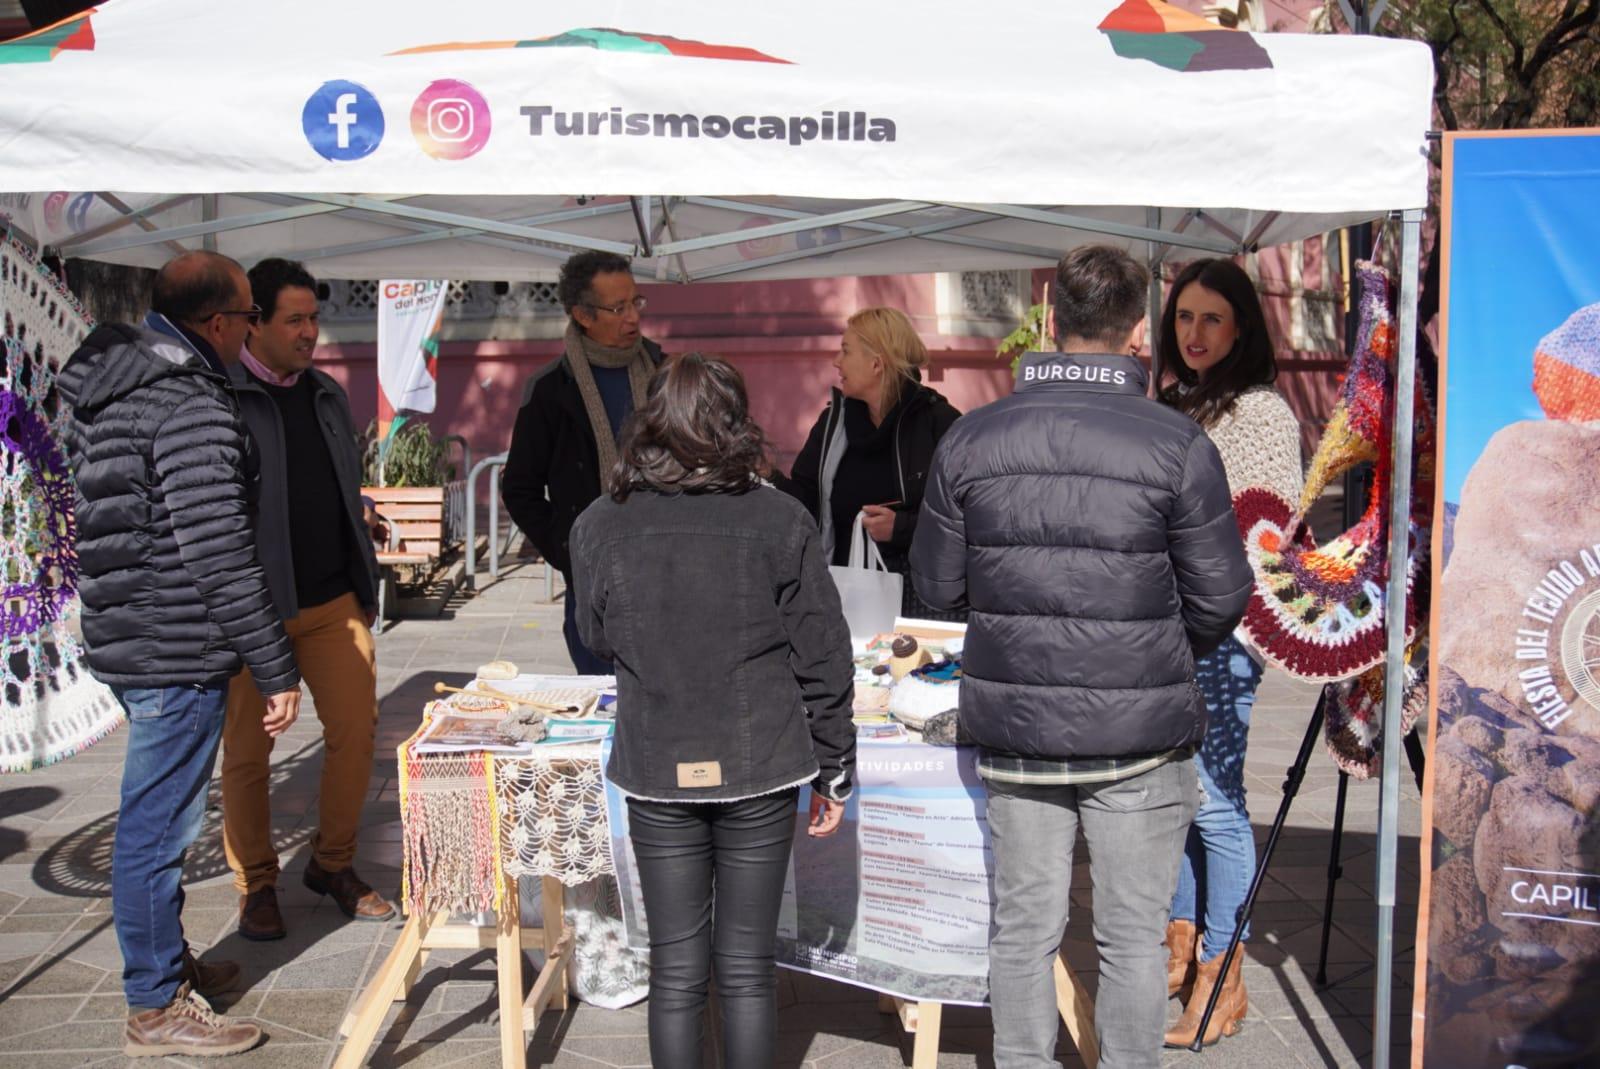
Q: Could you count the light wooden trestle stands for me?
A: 2